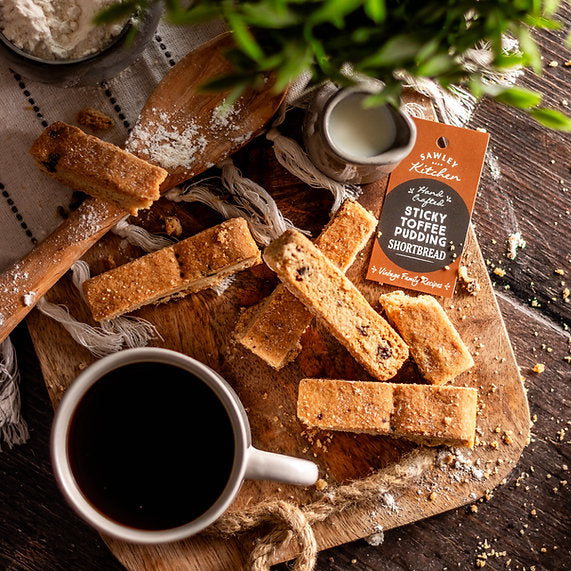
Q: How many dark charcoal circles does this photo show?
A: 1